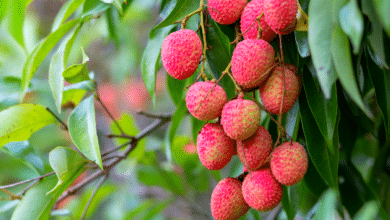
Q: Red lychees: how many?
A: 13